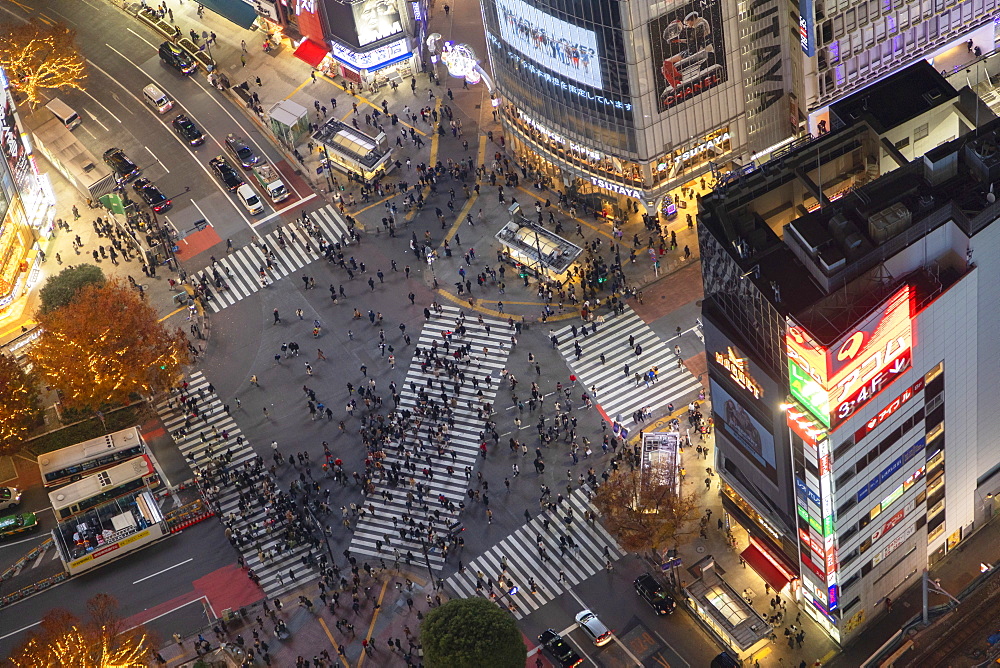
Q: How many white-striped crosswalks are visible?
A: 5